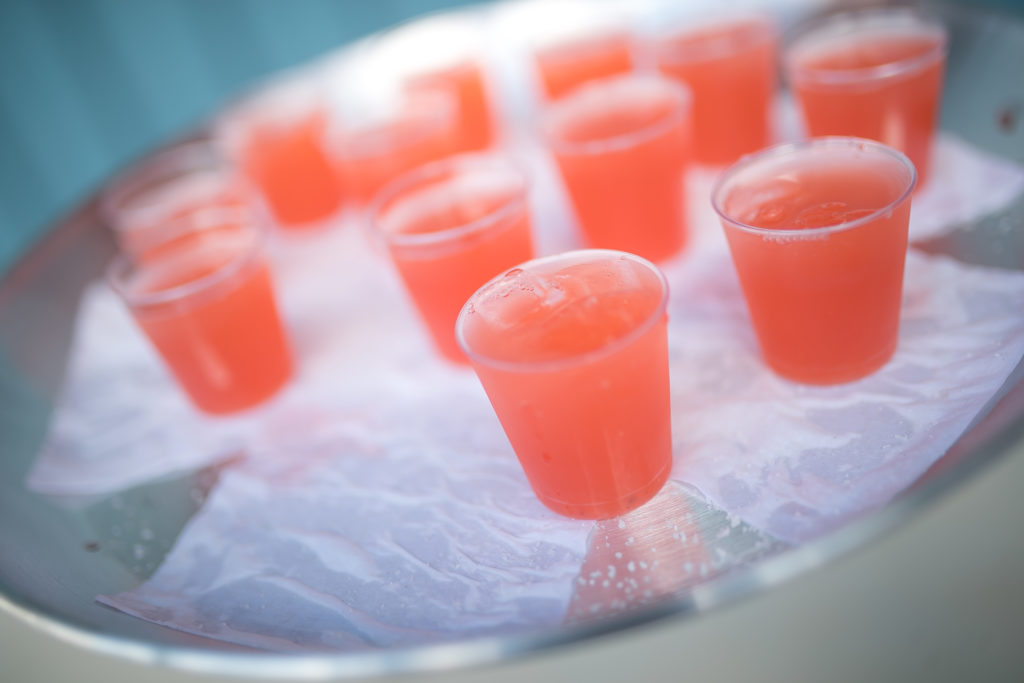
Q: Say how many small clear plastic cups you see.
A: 12